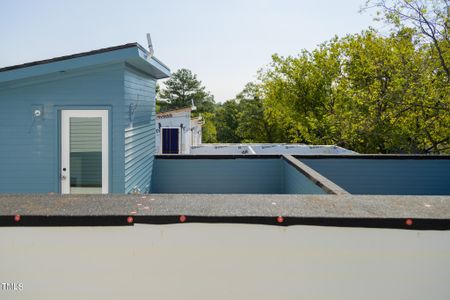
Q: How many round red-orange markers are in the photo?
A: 5